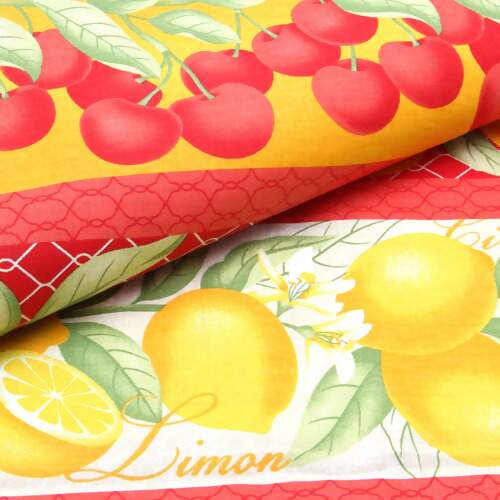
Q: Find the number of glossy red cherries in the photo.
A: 13